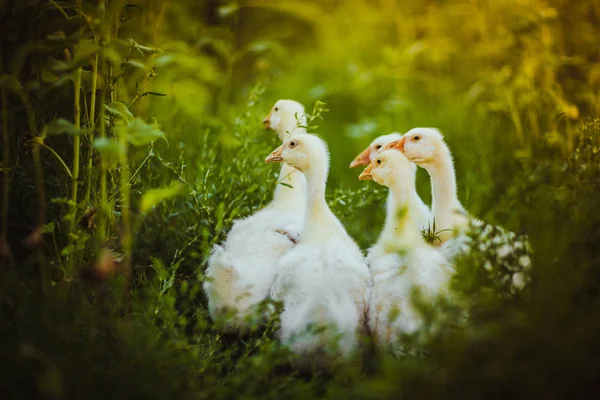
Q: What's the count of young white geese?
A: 5